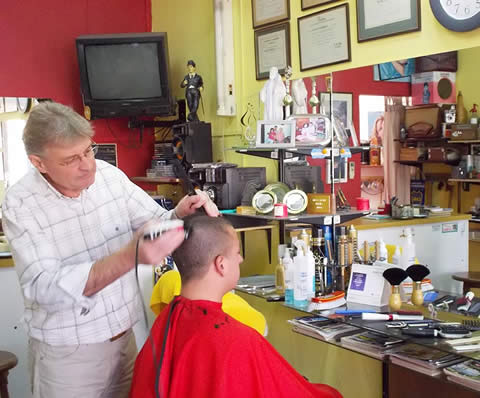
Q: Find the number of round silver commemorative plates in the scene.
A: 2